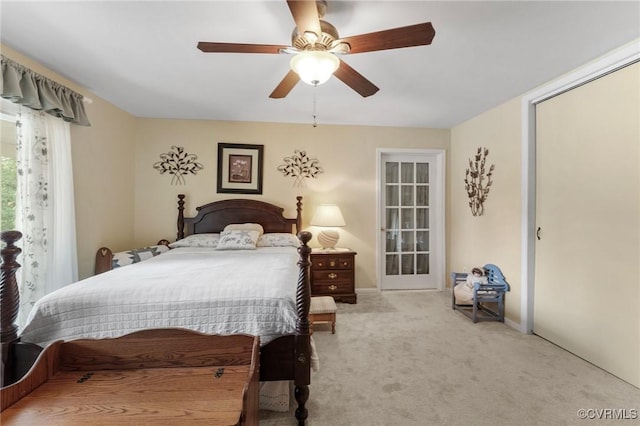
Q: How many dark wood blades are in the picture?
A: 5